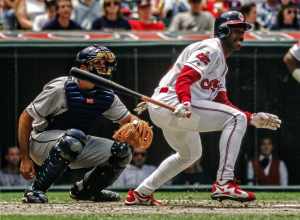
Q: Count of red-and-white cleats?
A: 2